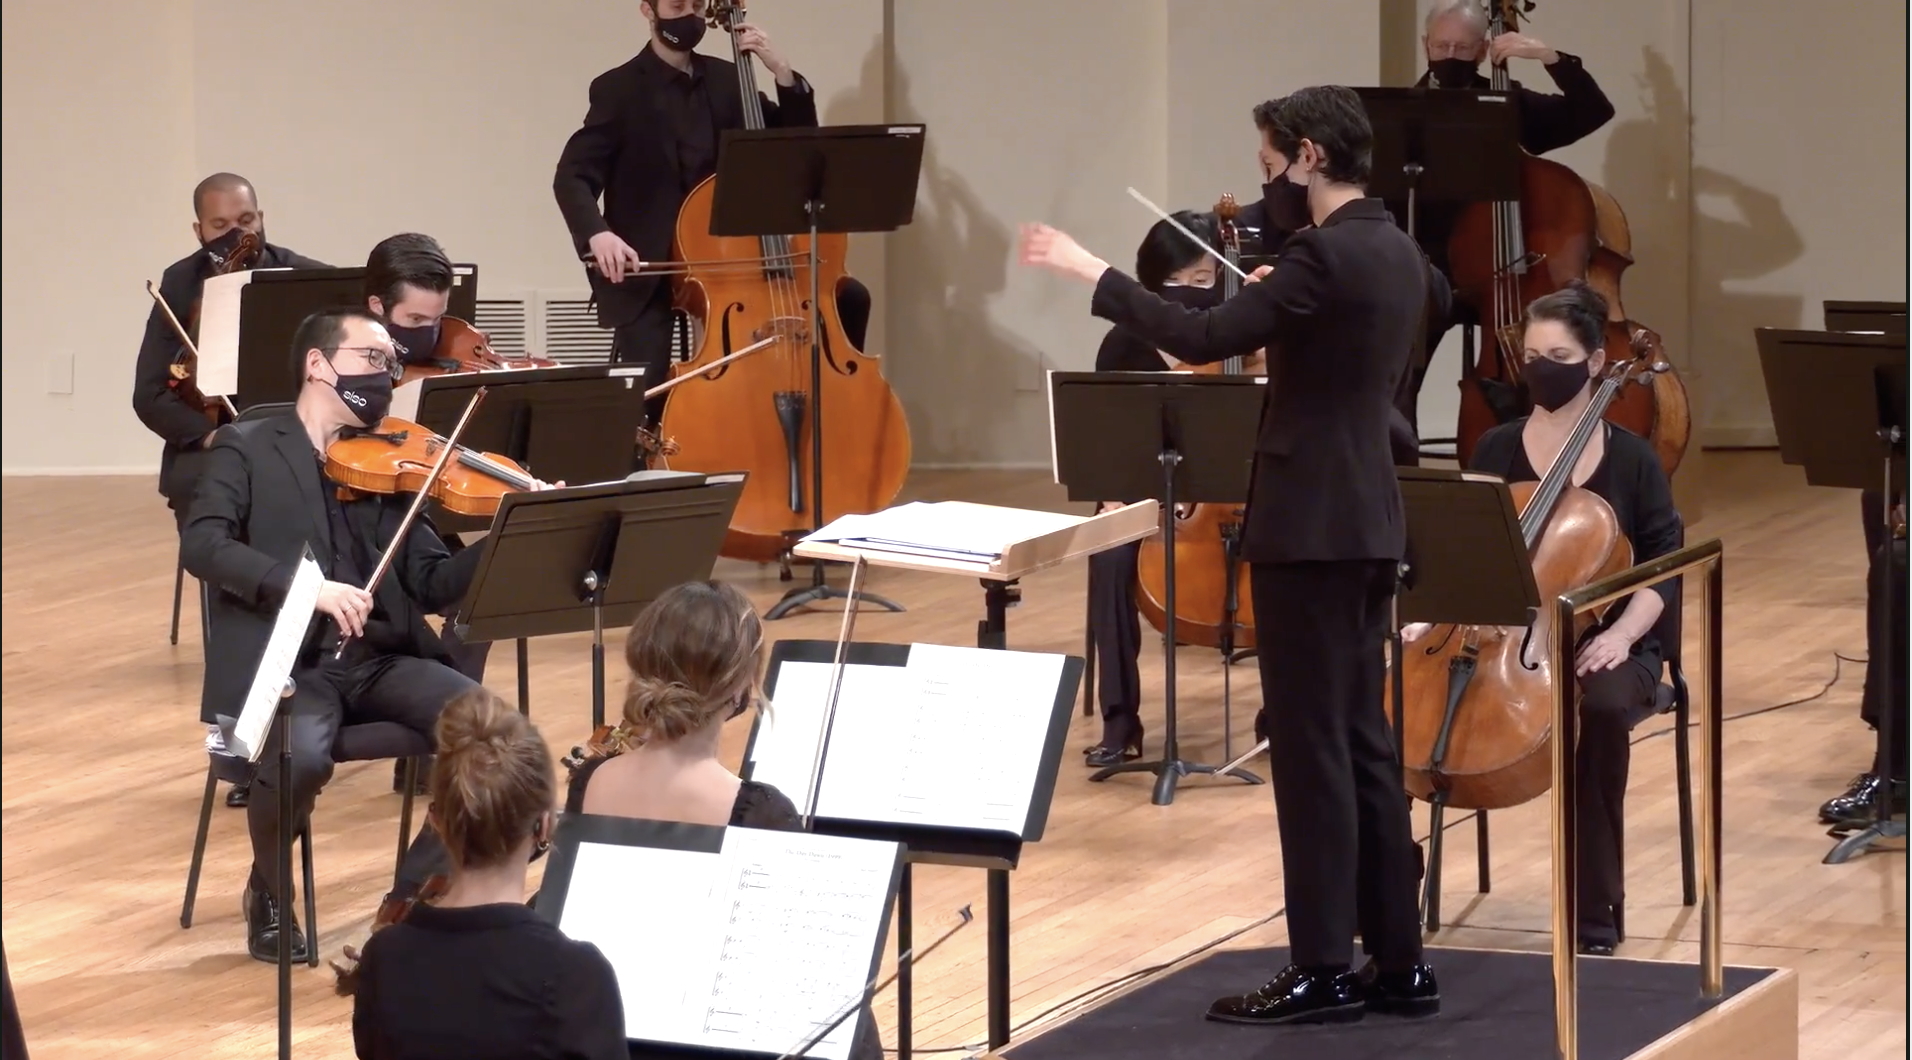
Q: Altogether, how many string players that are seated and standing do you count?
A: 9